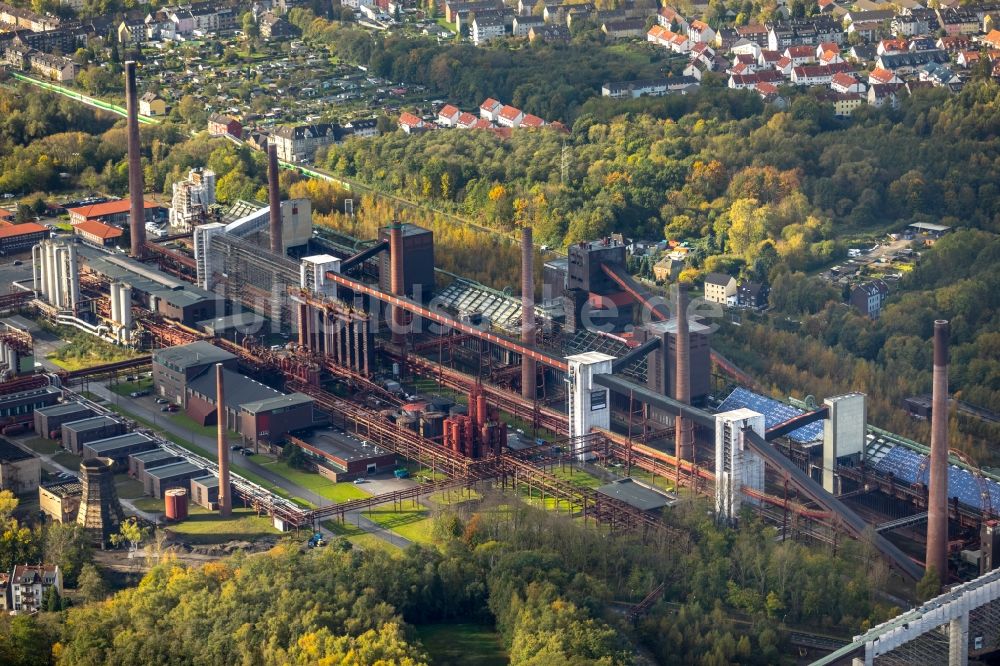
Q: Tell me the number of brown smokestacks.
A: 7